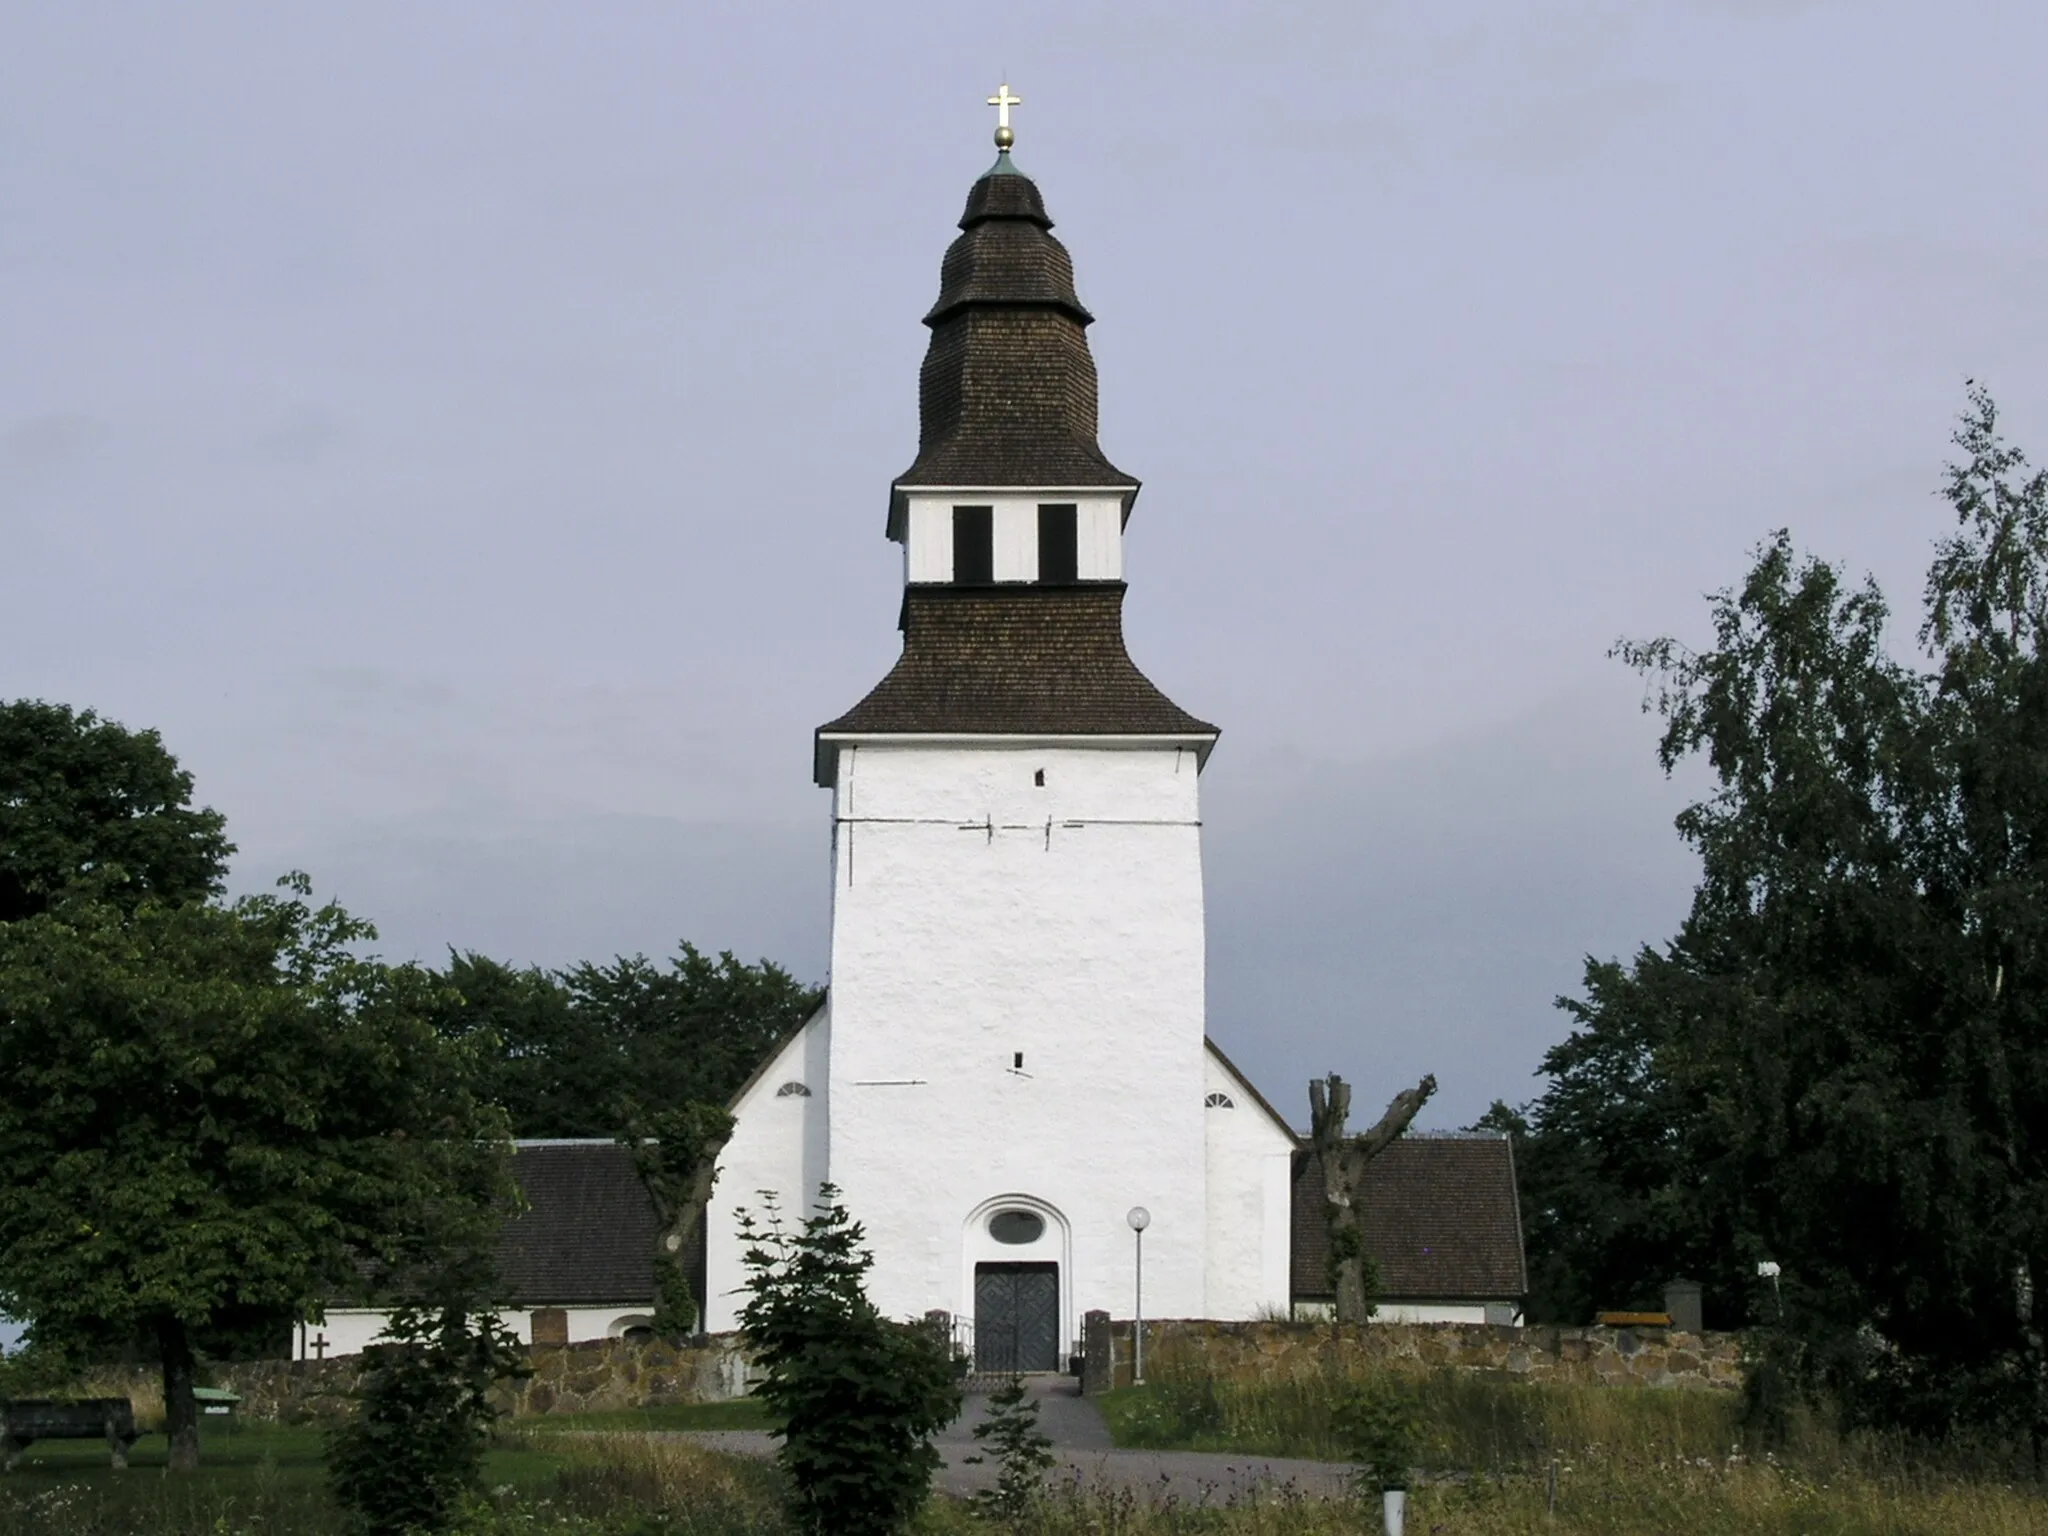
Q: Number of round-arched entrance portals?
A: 1